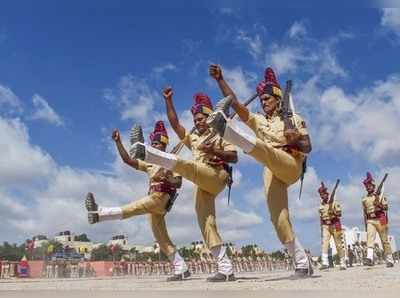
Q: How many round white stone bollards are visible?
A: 0